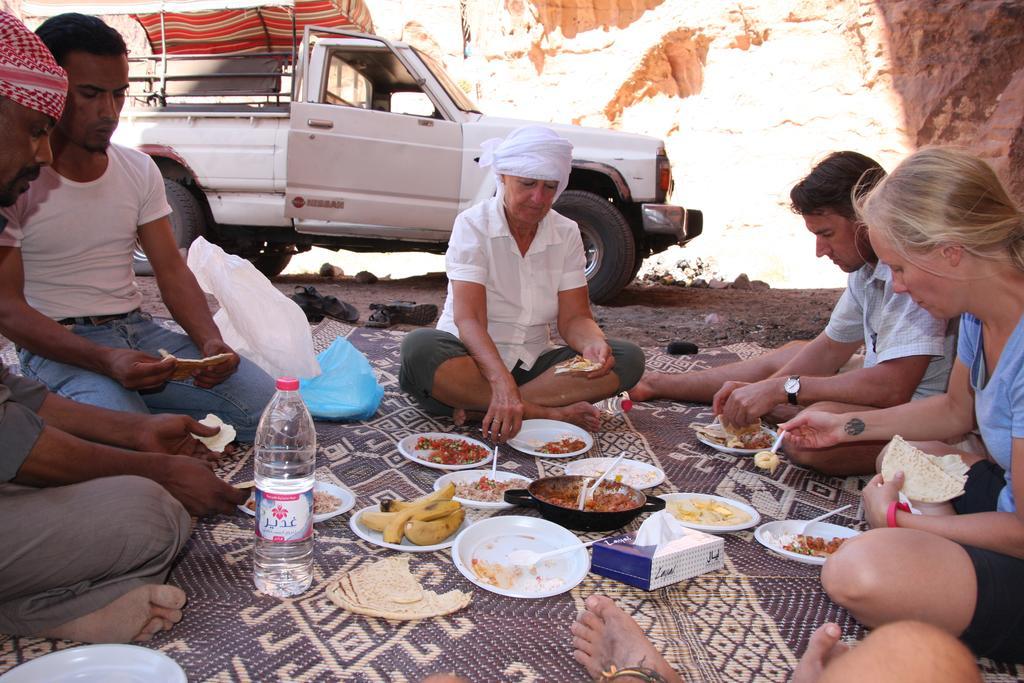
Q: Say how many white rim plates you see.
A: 11